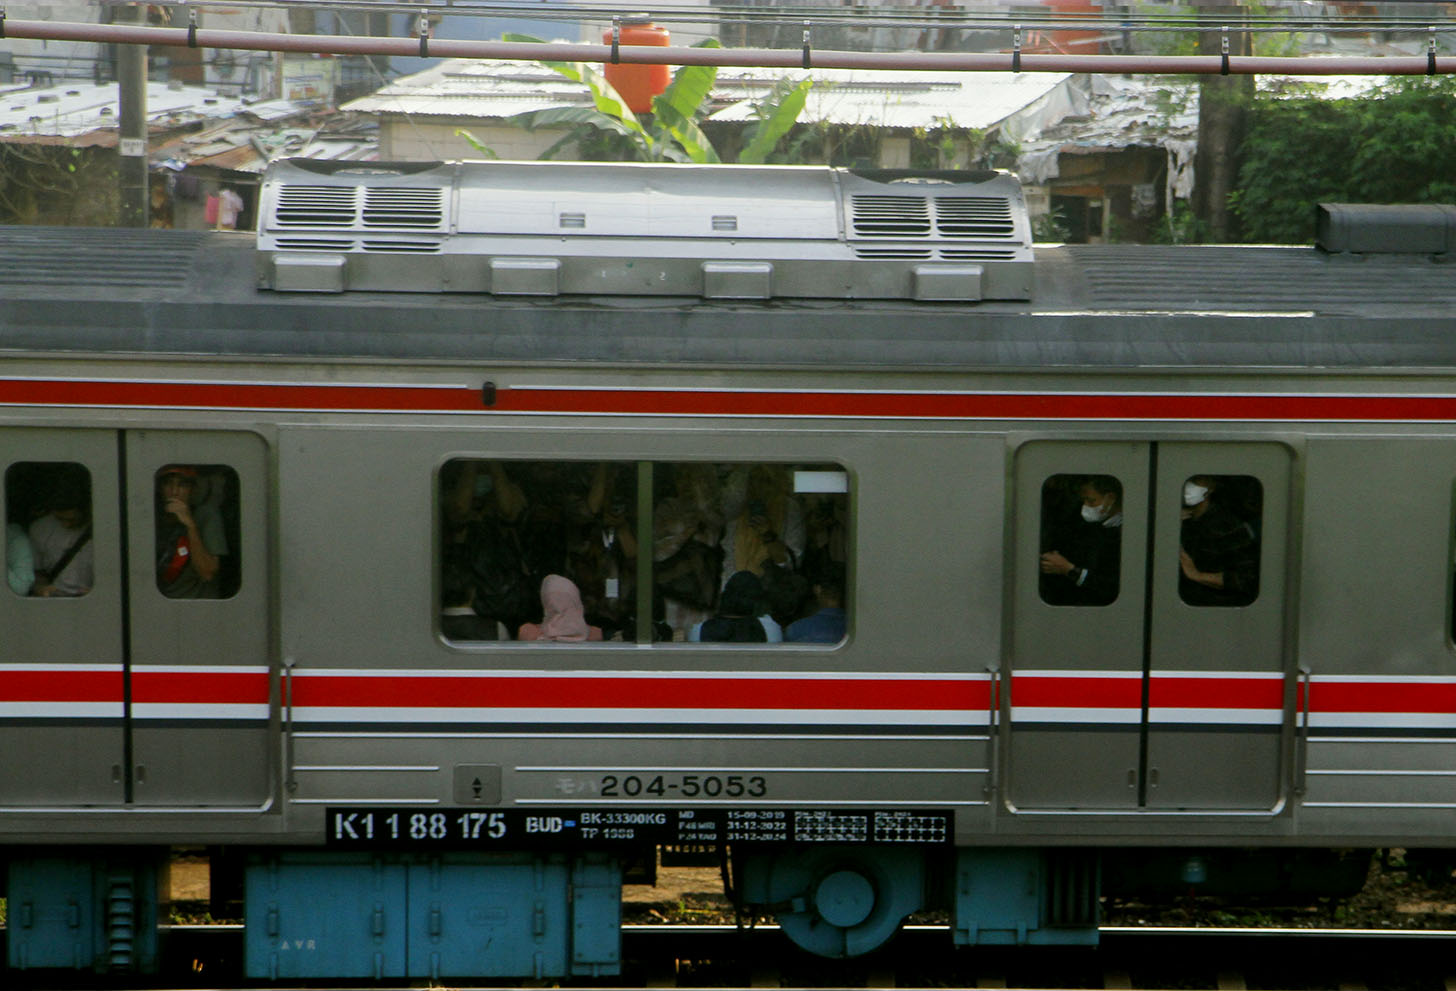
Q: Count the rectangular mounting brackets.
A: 4